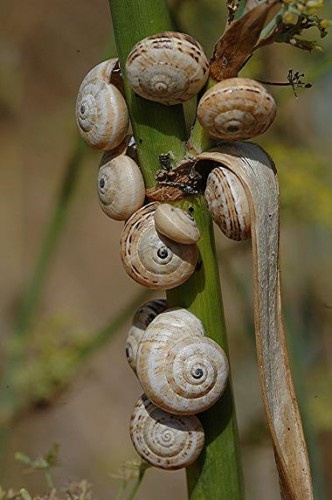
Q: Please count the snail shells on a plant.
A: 10